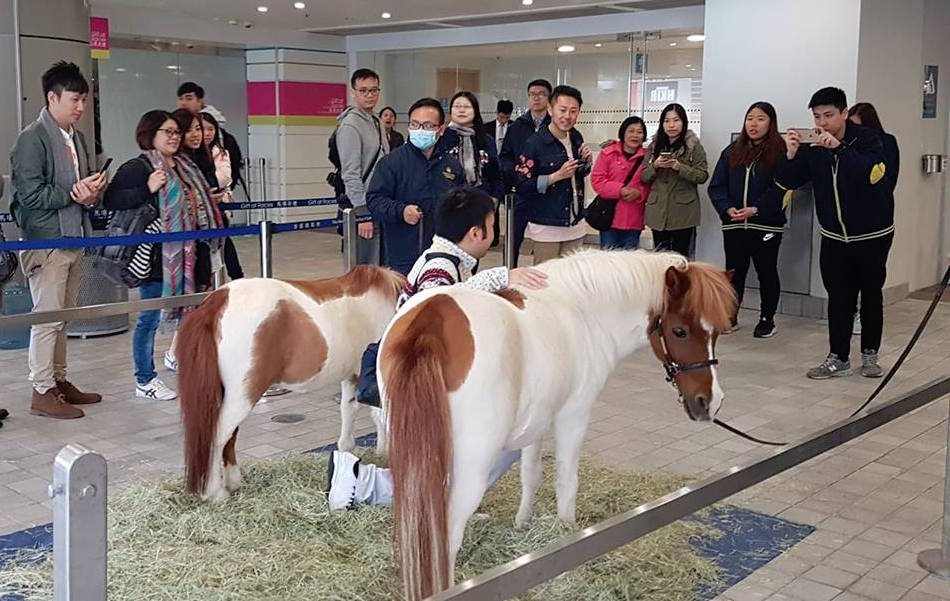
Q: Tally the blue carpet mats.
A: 1